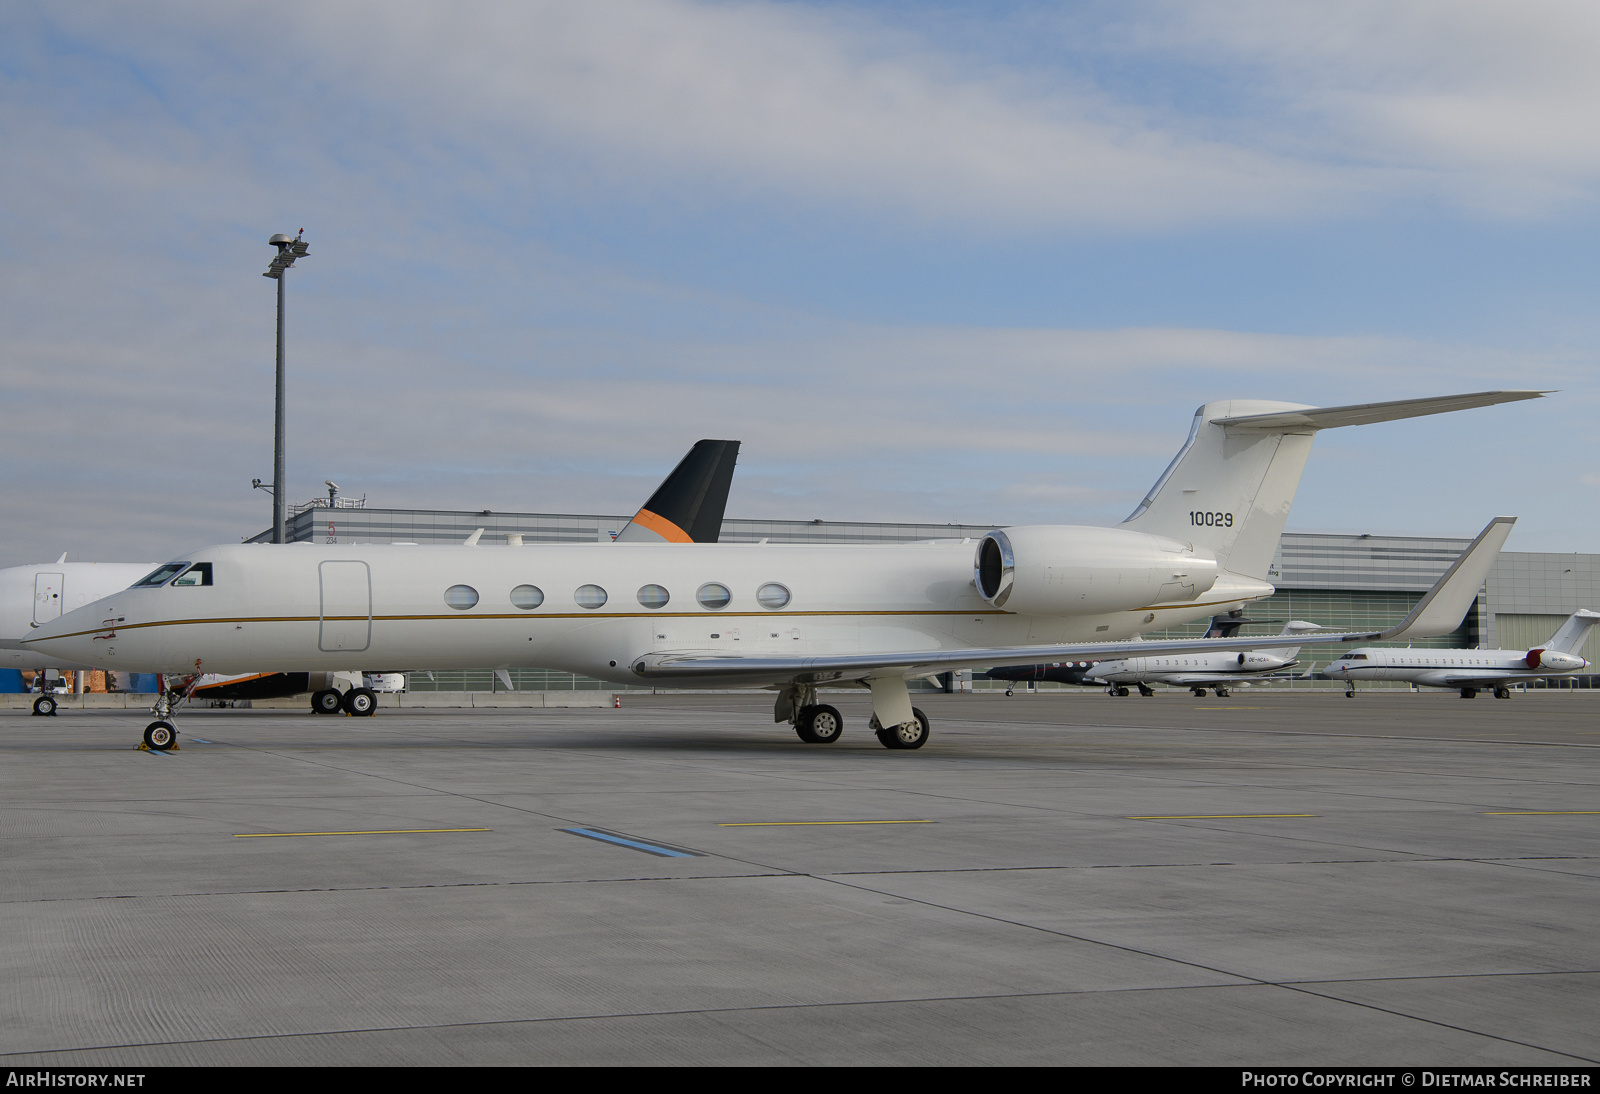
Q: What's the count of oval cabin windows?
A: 6